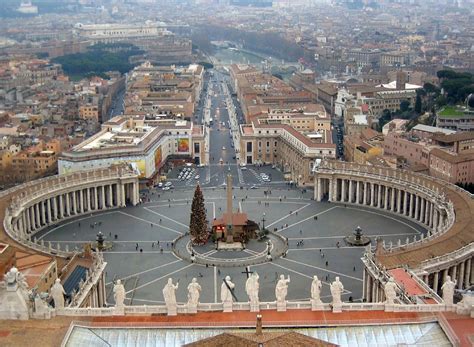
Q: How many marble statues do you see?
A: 11